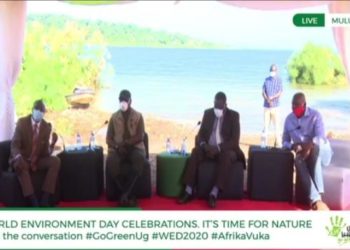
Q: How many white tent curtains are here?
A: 2